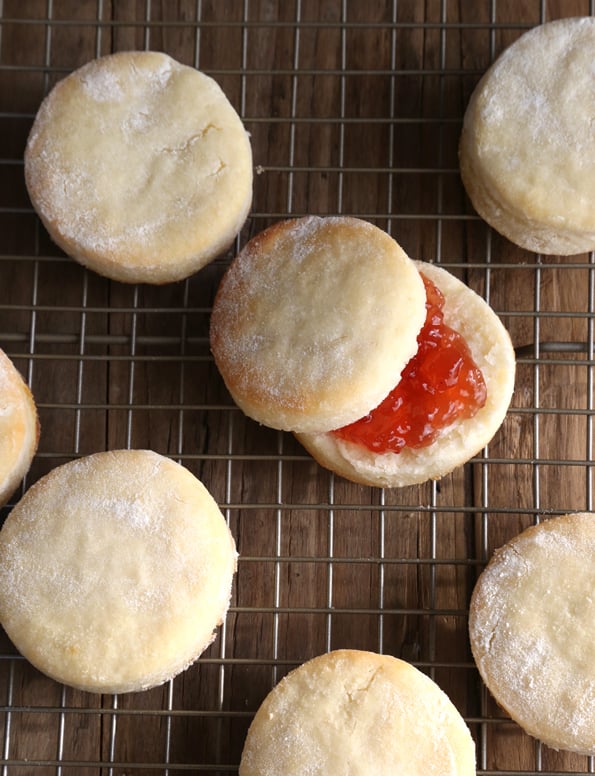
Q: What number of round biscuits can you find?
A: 7